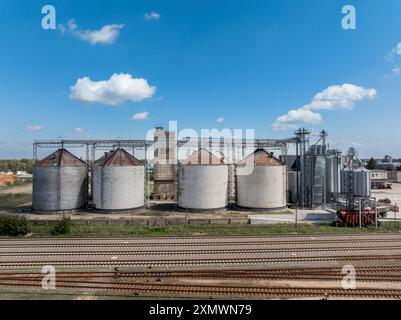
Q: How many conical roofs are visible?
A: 4